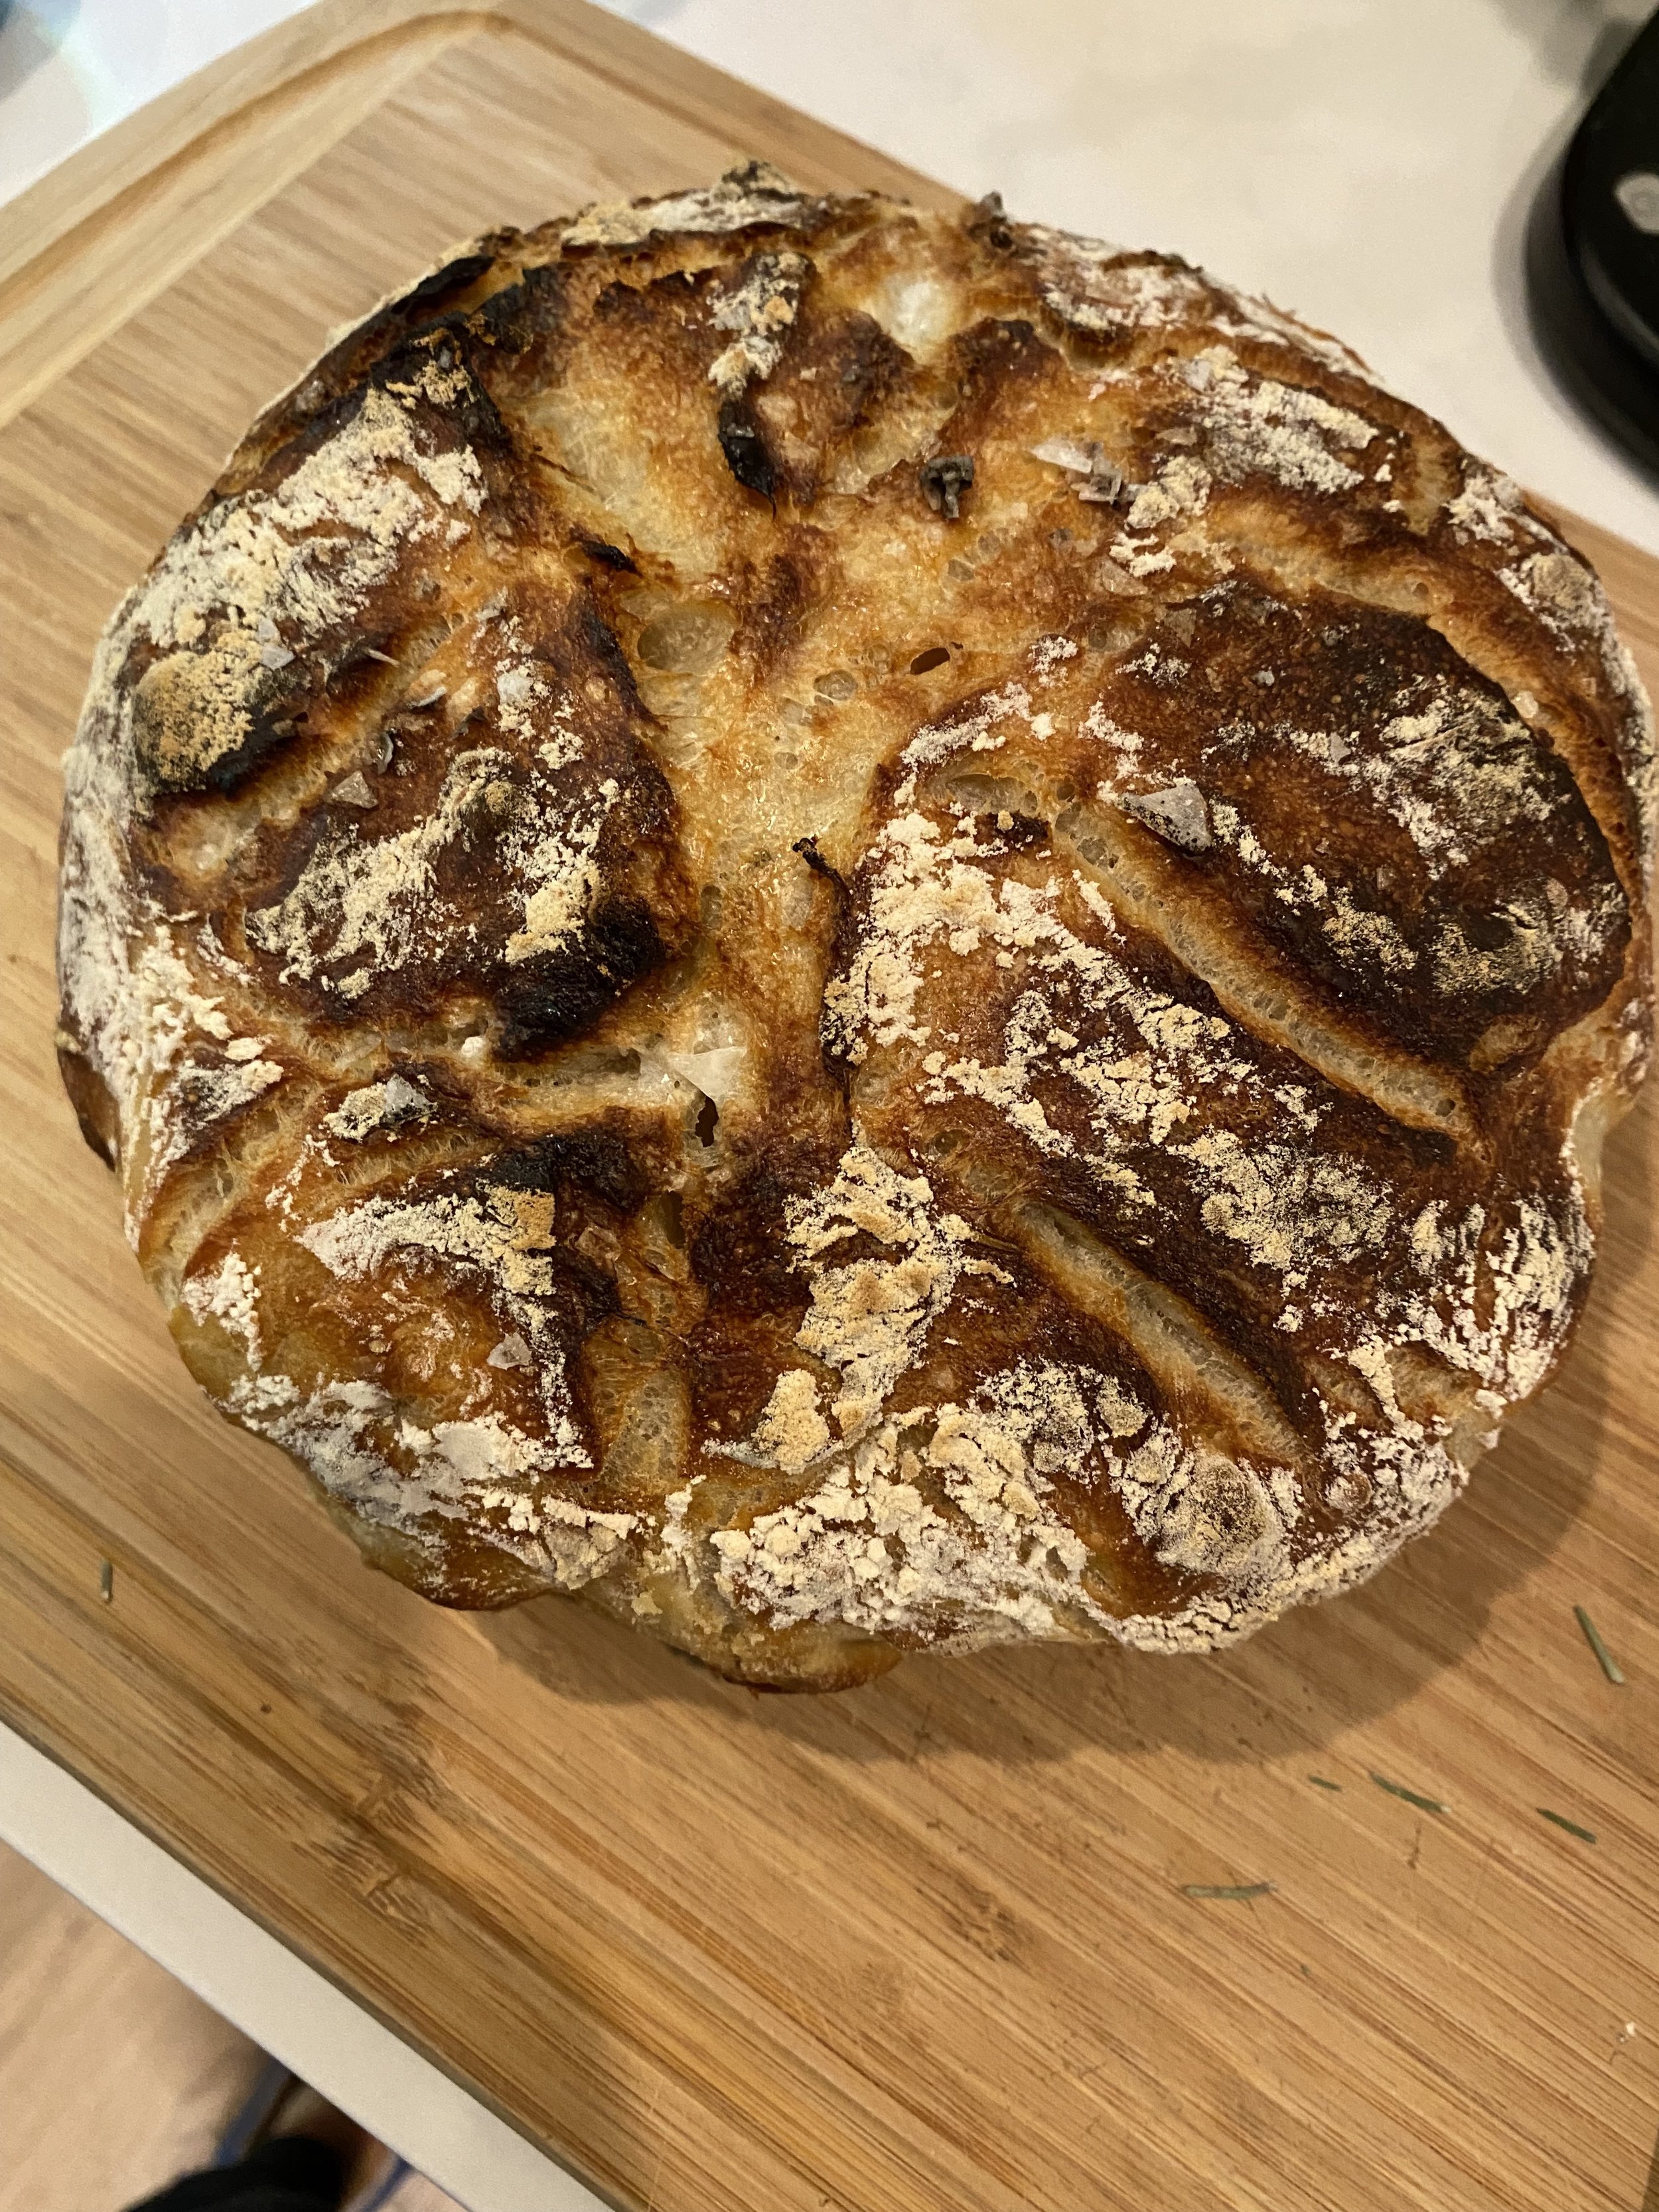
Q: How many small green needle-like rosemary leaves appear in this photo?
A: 6